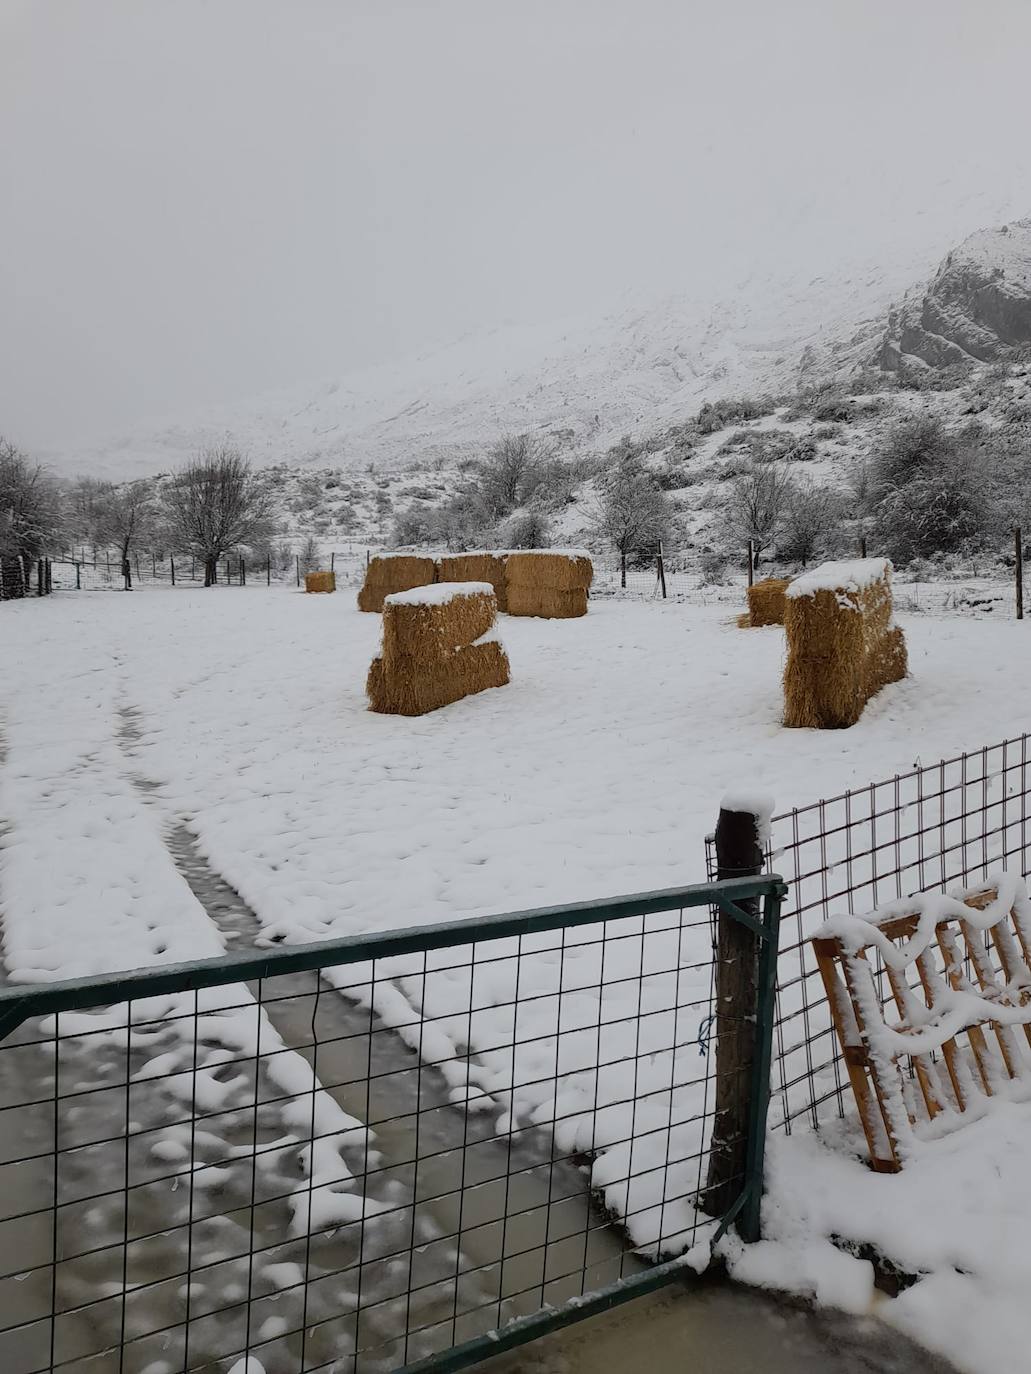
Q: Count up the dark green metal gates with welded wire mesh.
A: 1